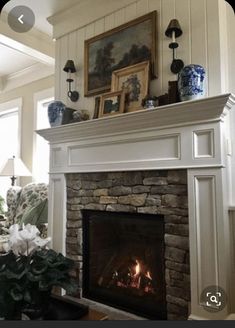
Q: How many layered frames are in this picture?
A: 3